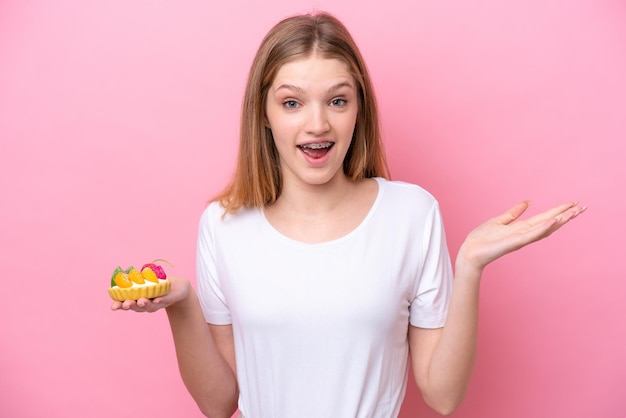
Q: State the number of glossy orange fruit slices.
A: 3